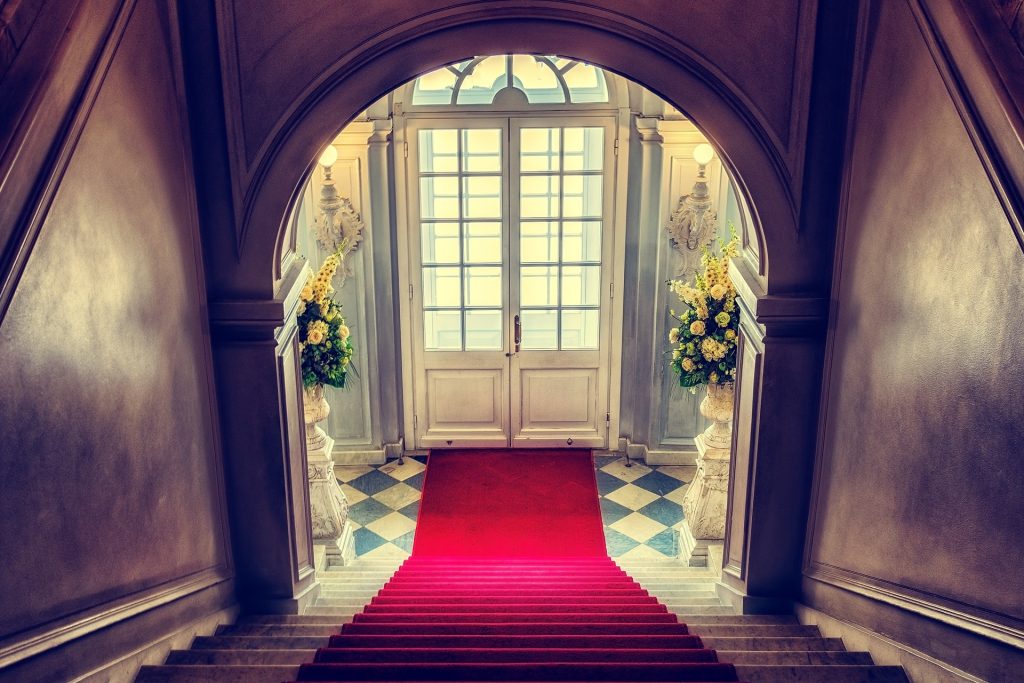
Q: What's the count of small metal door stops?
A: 2